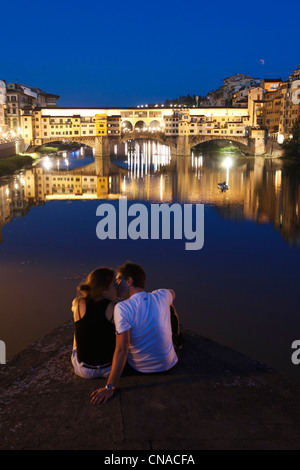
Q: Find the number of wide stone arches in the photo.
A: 3